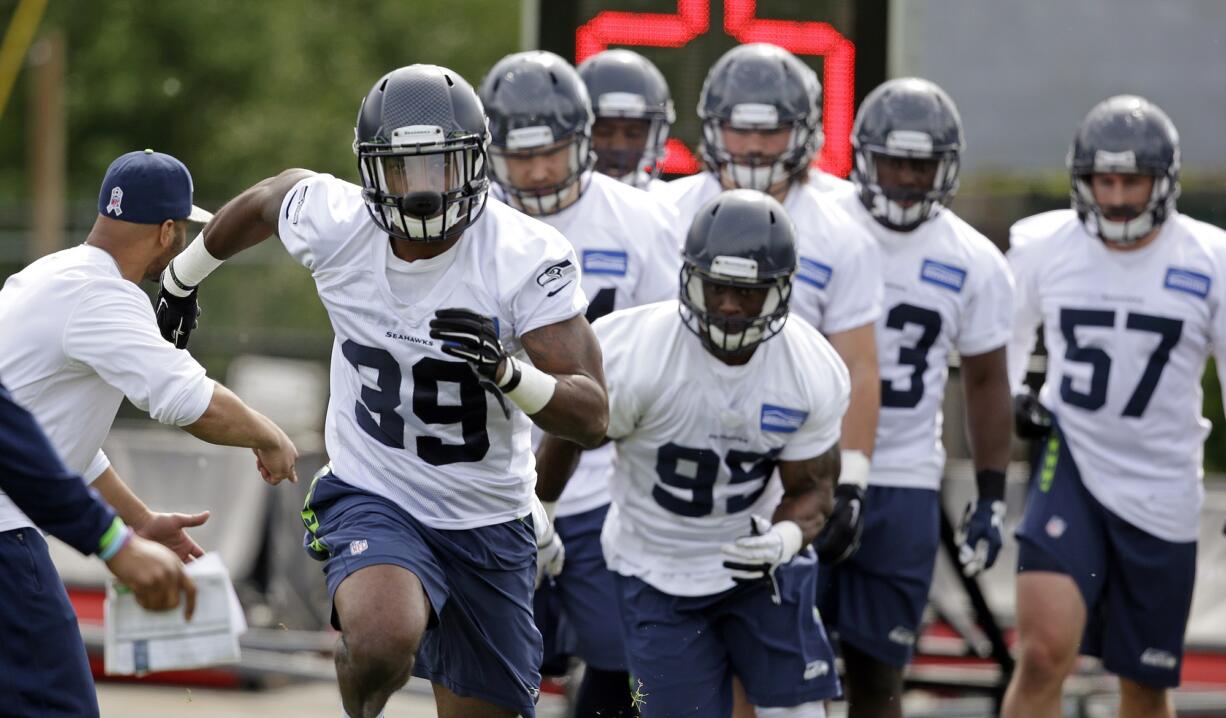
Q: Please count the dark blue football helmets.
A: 7